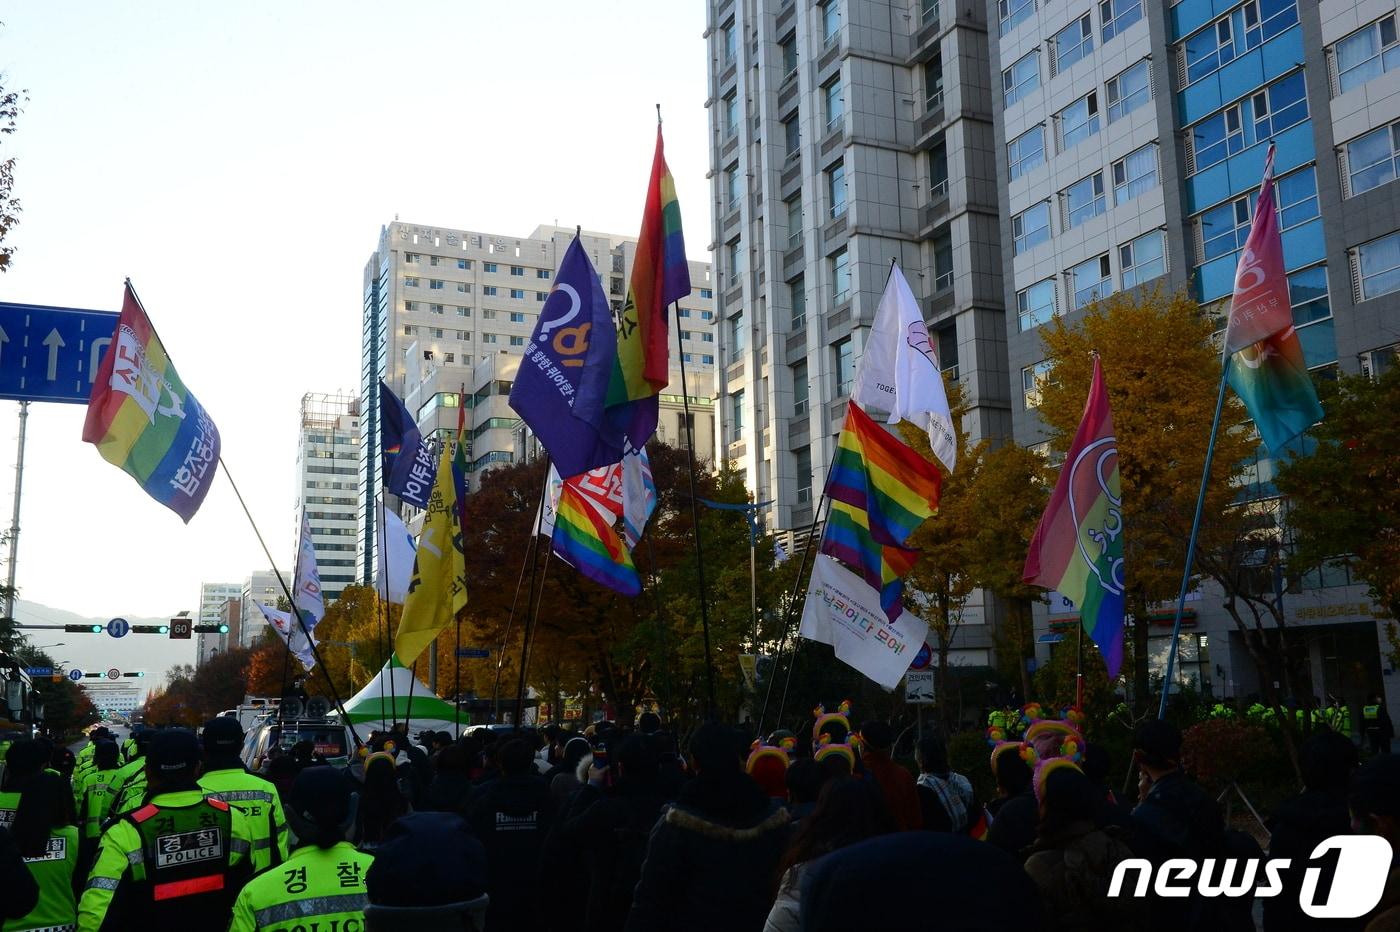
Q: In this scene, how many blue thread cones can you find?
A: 0